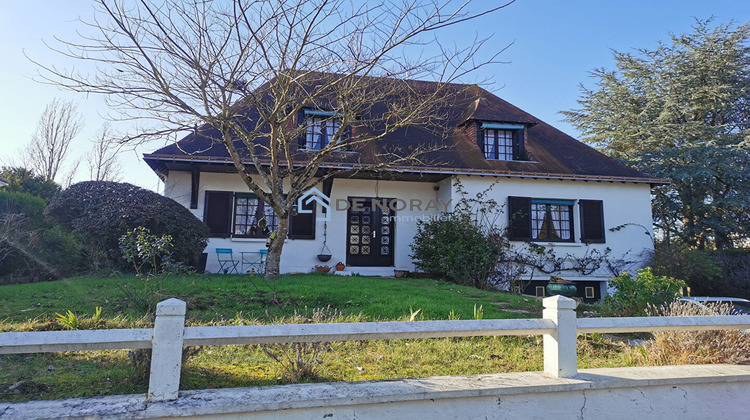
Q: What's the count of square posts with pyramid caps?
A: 2